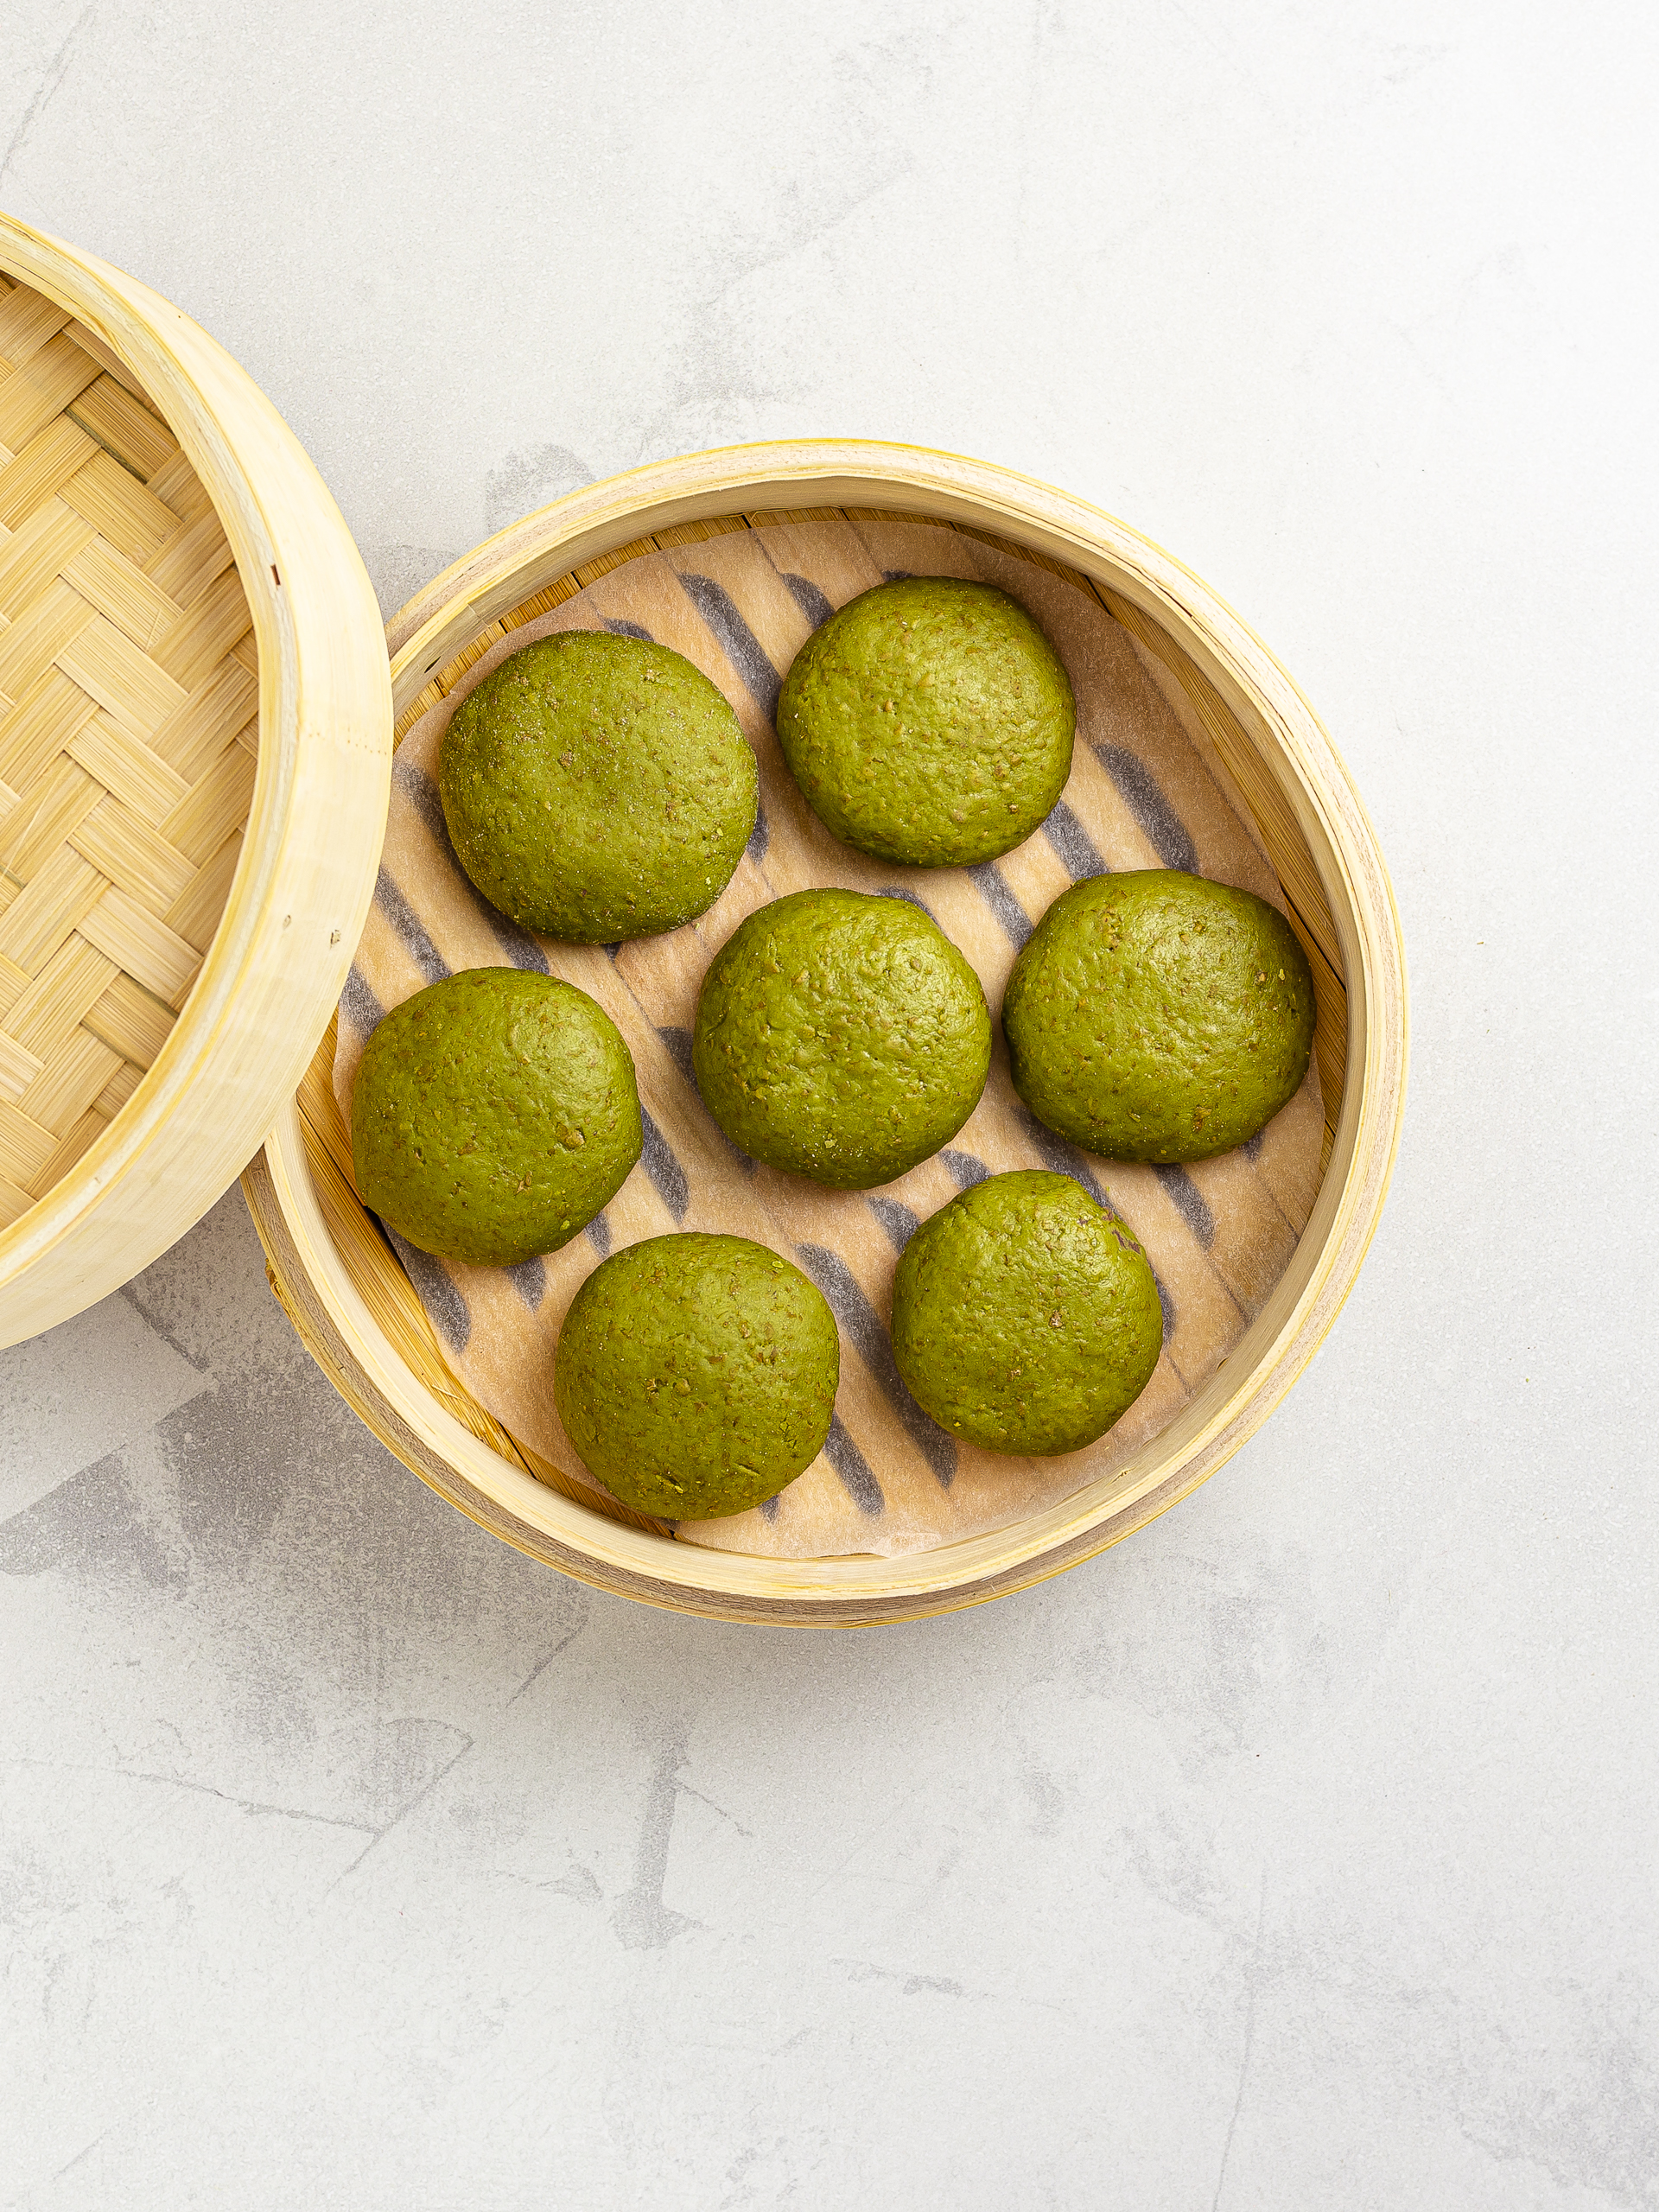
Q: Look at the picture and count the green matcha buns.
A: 7